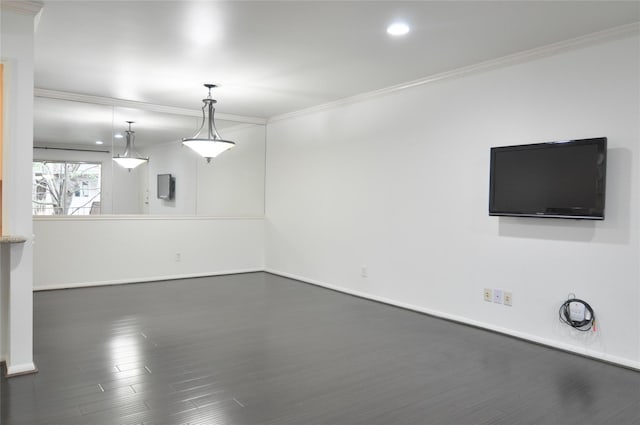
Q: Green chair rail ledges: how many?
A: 0